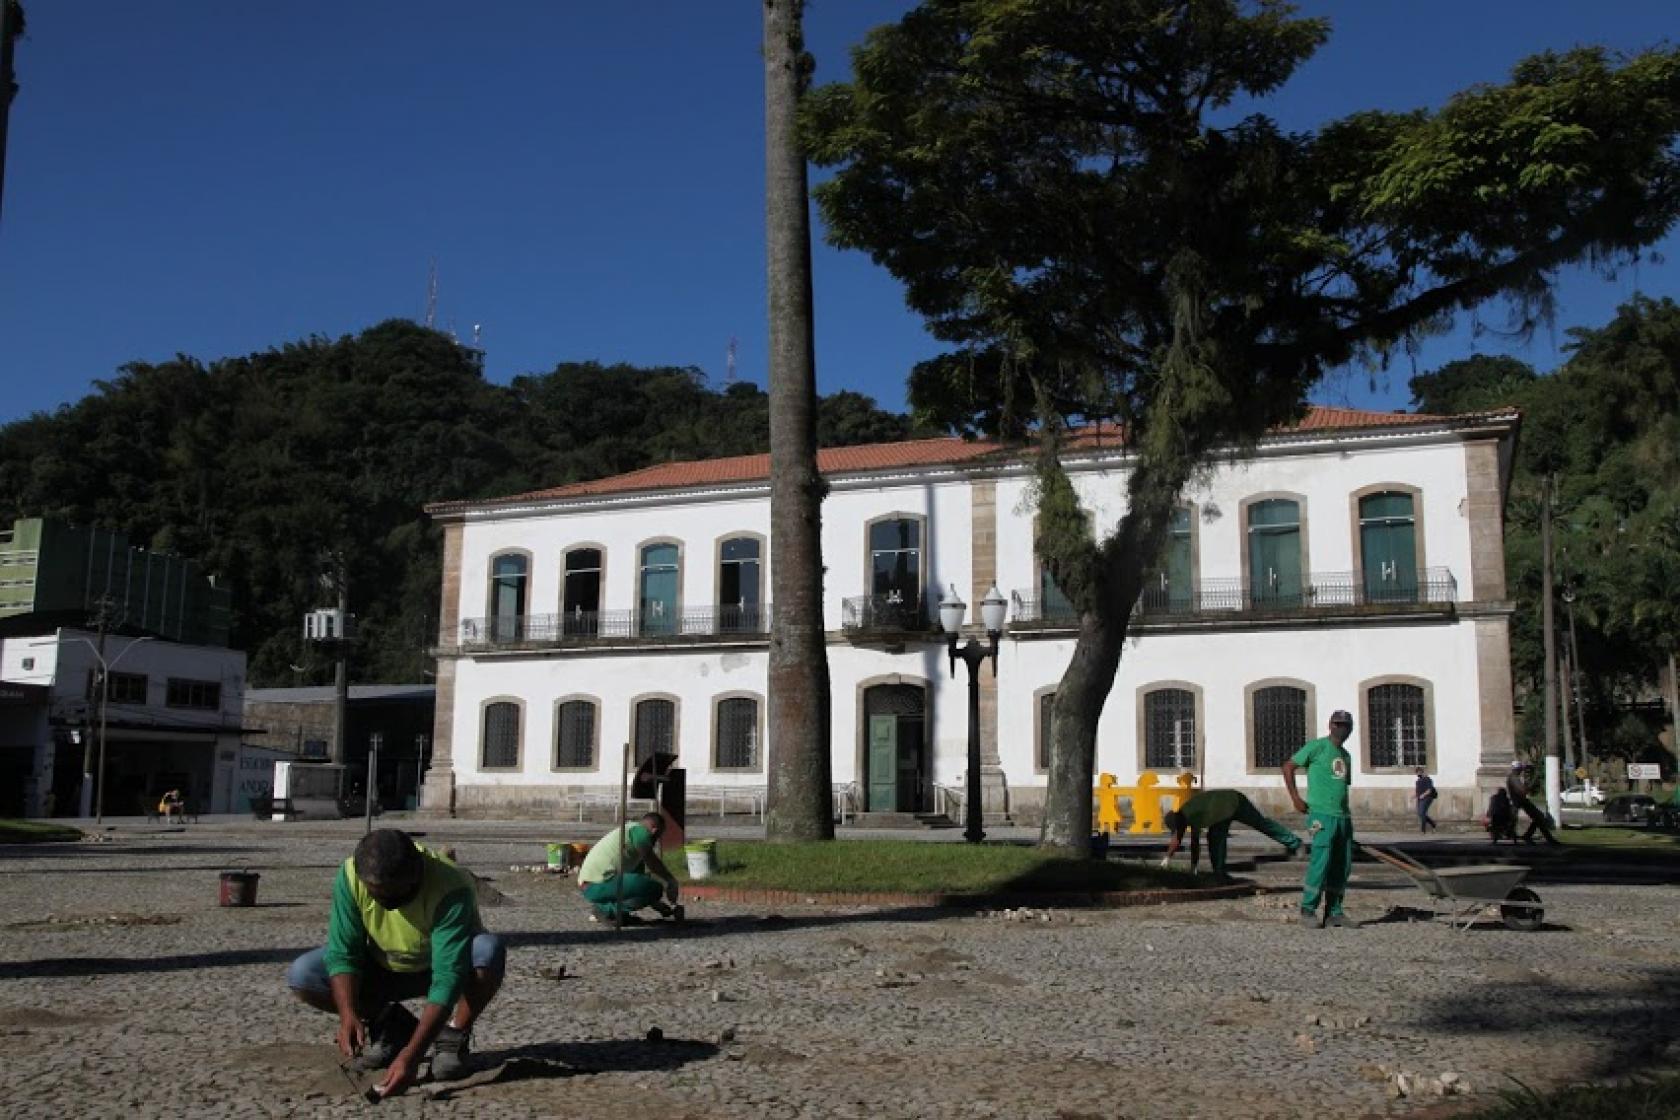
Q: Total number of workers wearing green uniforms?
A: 4